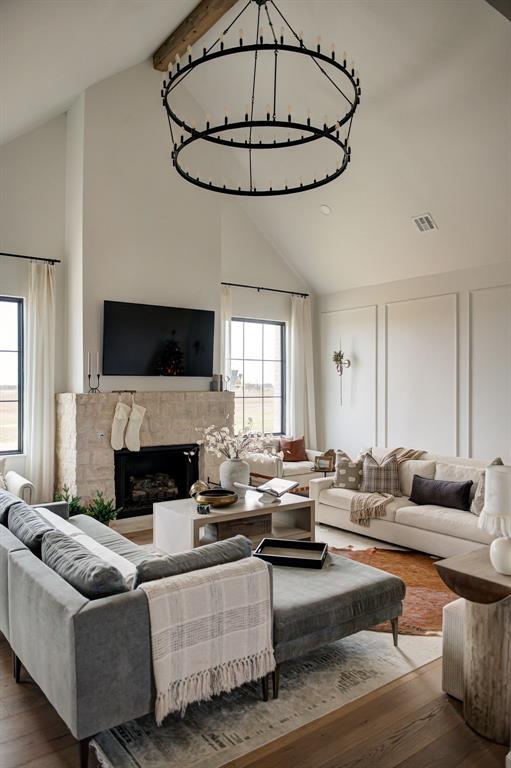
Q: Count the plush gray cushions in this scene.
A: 4